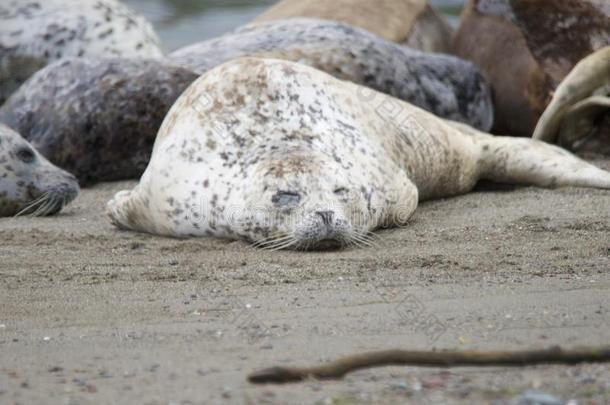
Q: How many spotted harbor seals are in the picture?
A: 5